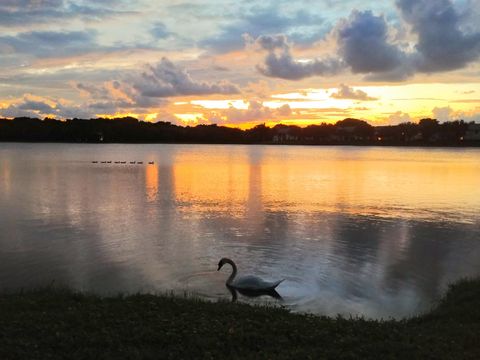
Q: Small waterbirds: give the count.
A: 8